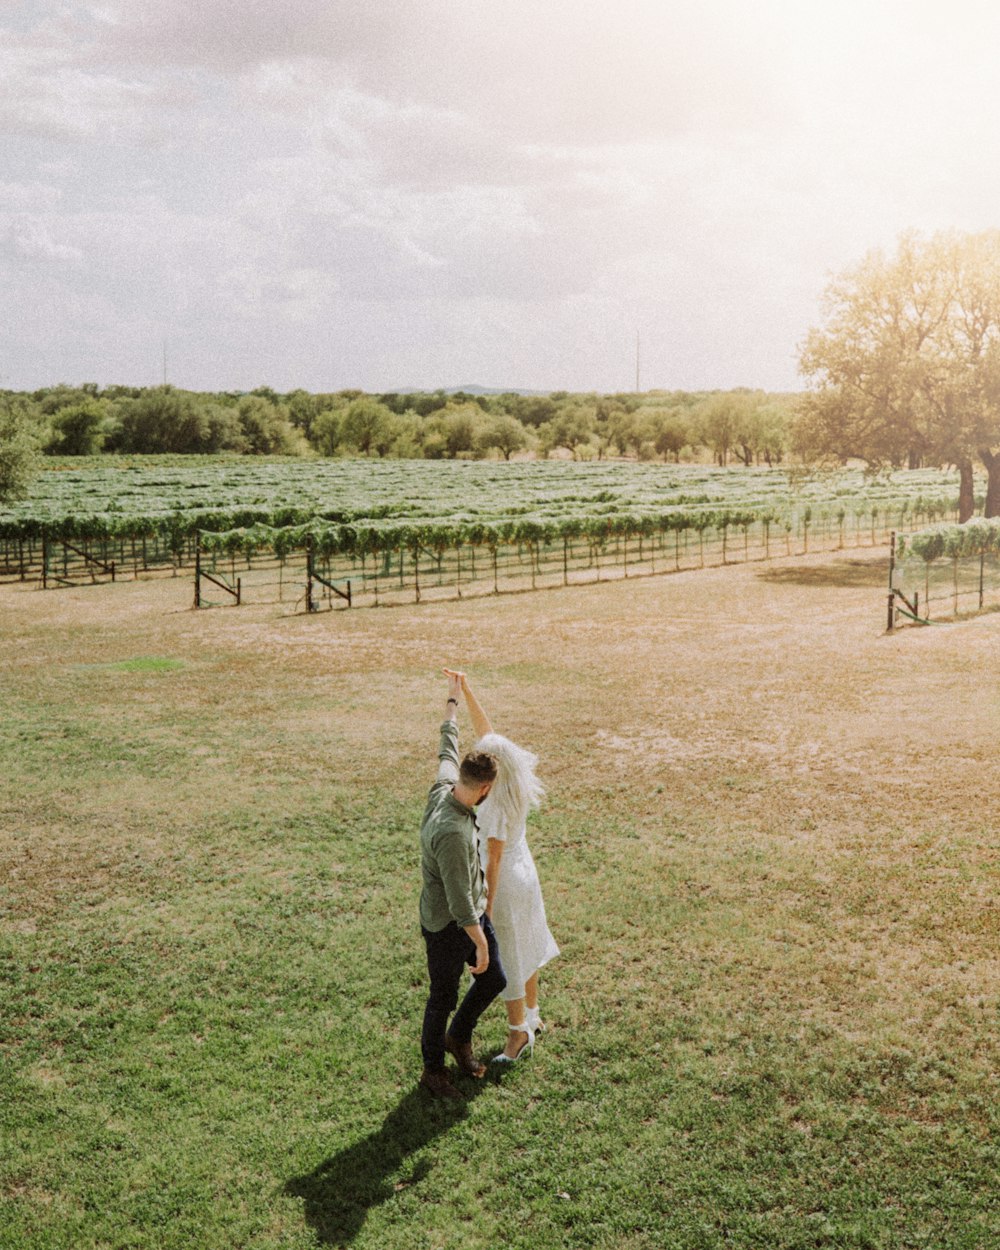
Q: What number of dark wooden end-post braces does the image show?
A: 4